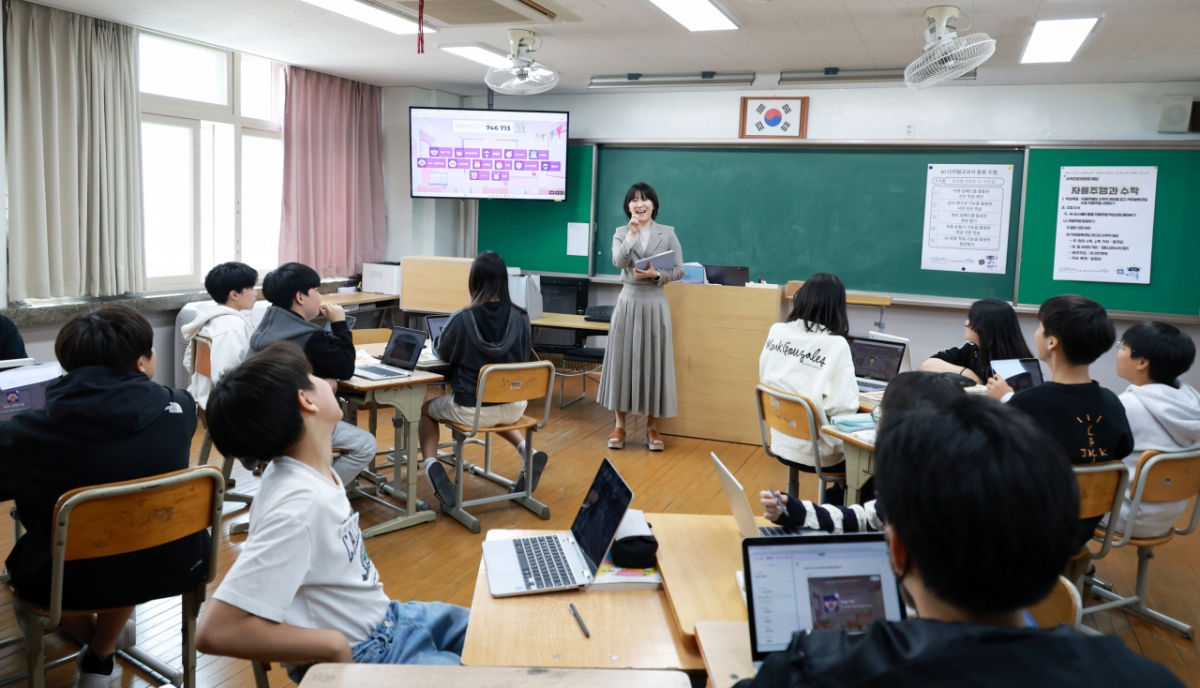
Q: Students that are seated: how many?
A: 12